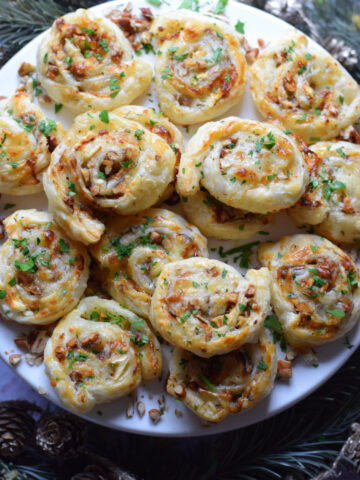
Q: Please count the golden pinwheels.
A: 15